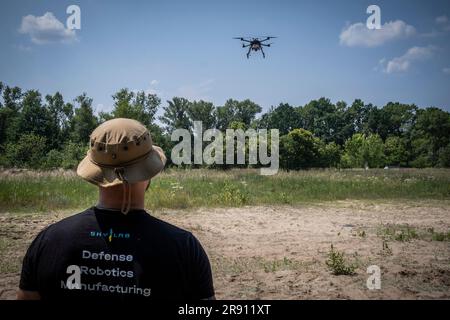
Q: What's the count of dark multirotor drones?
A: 1